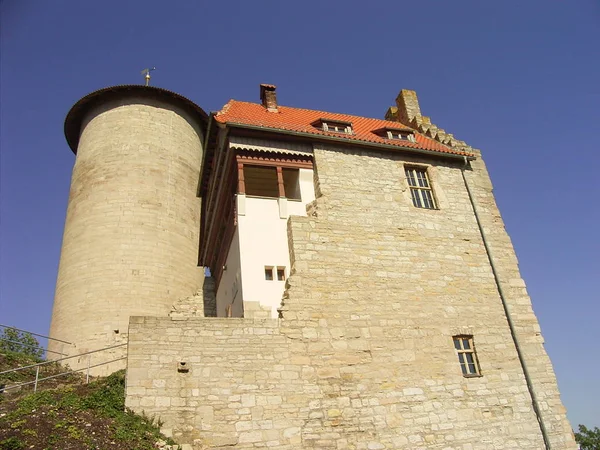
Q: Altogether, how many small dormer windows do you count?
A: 2